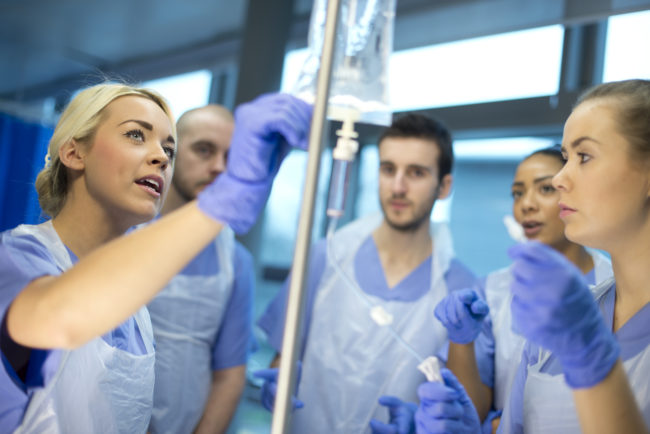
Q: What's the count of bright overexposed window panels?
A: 3